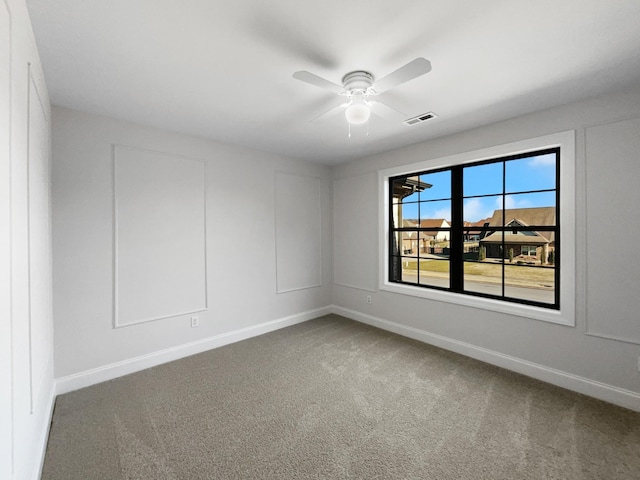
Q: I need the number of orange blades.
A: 0